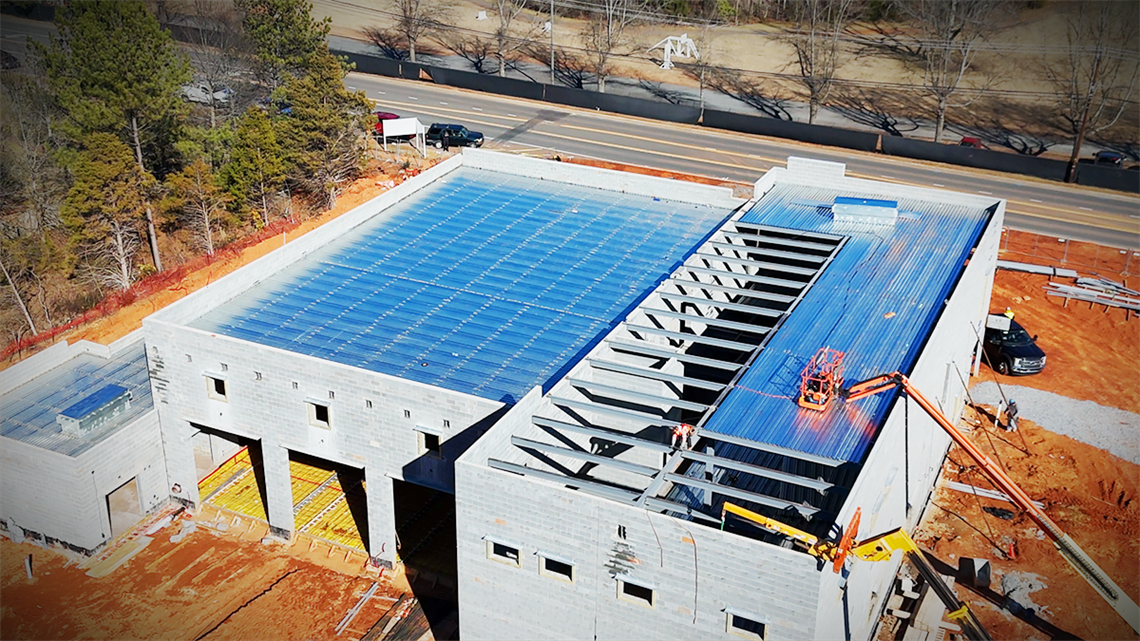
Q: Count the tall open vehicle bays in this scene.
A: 3